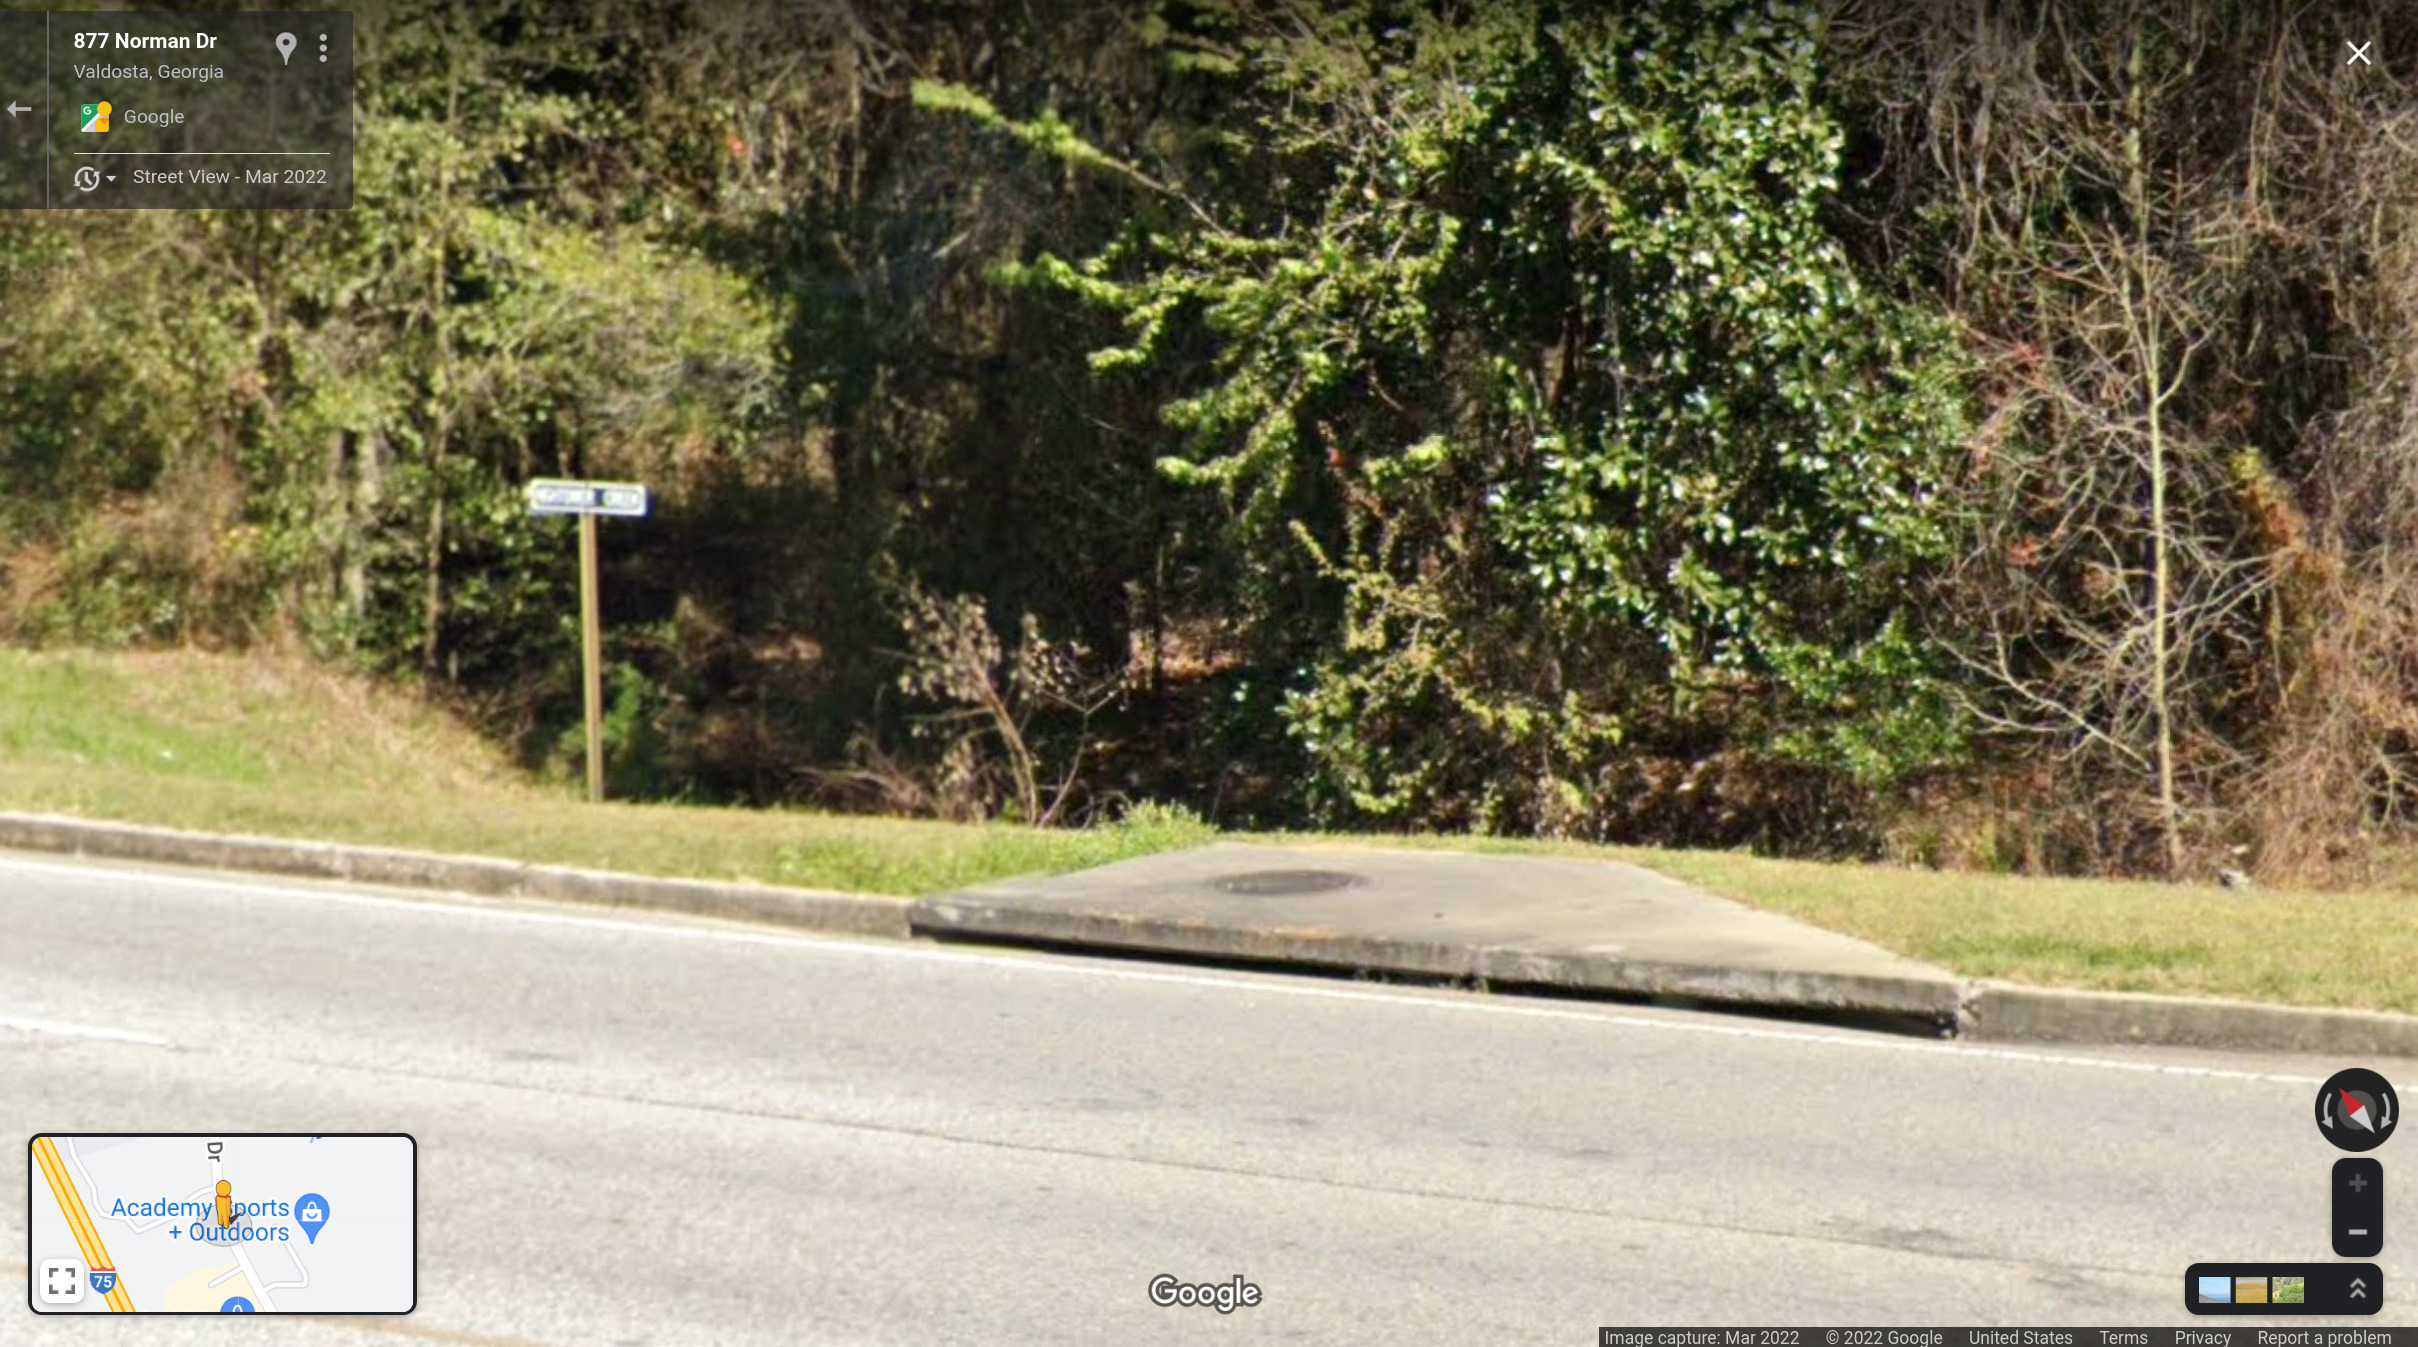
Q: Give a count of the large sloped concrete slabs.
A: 1